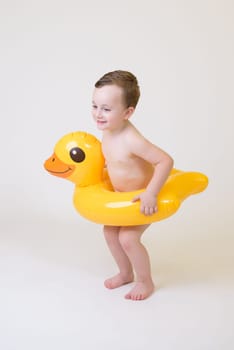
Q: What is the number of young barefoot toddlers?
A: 1